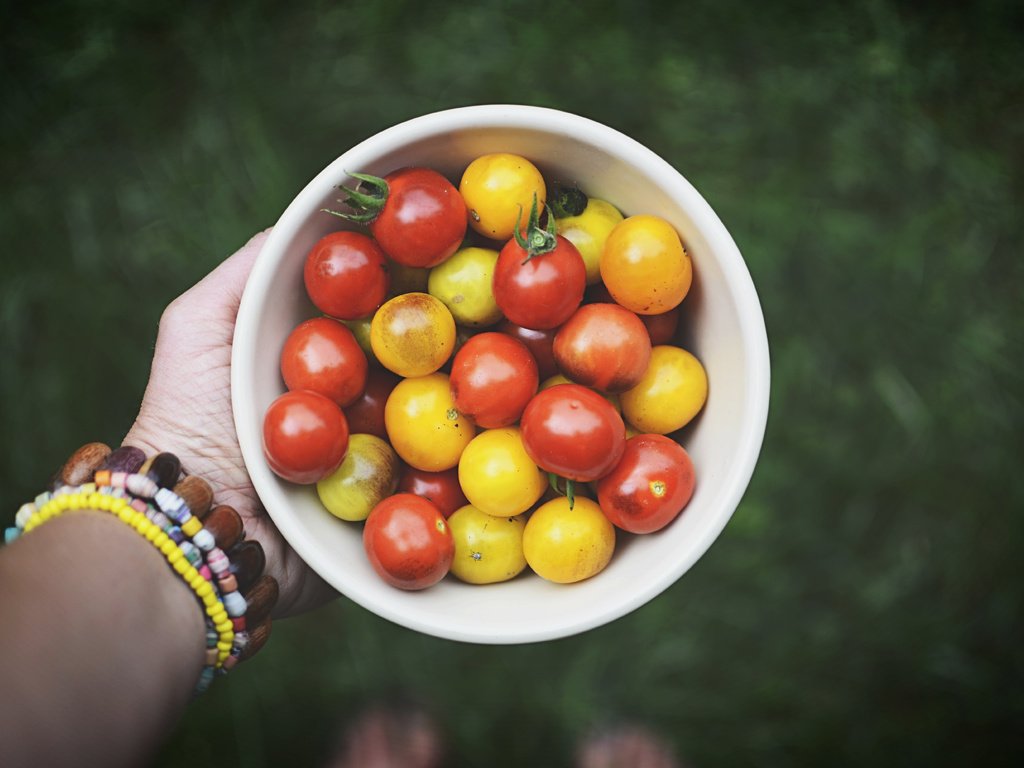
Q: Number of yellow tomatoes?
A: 11